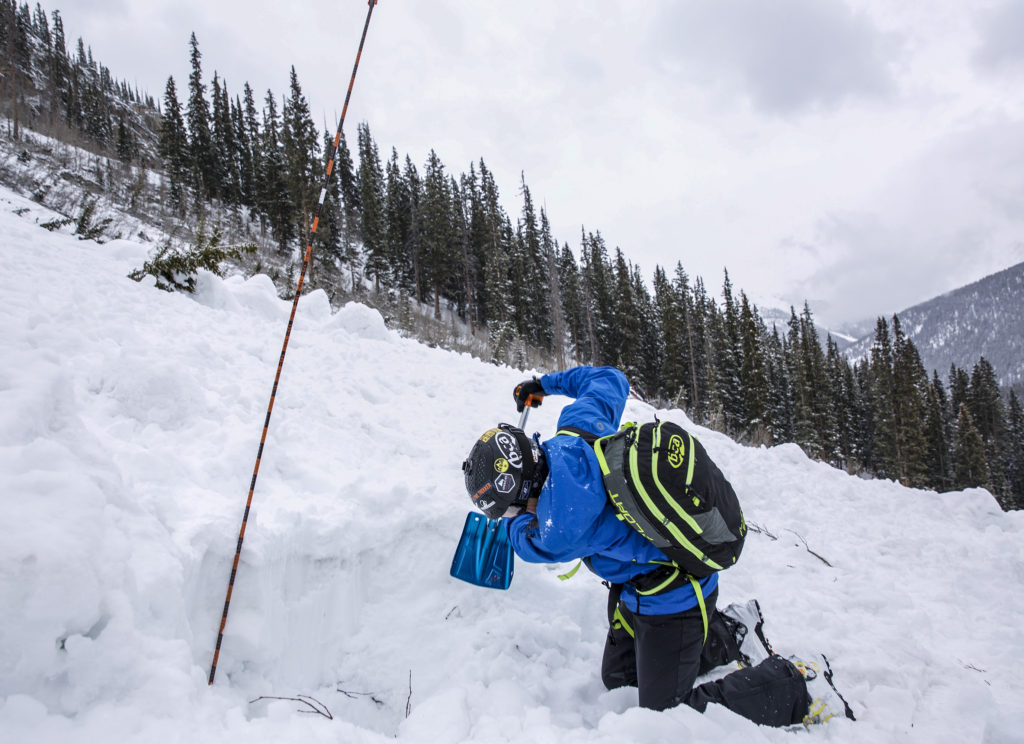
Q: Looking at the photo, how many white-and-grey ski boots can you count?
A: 2